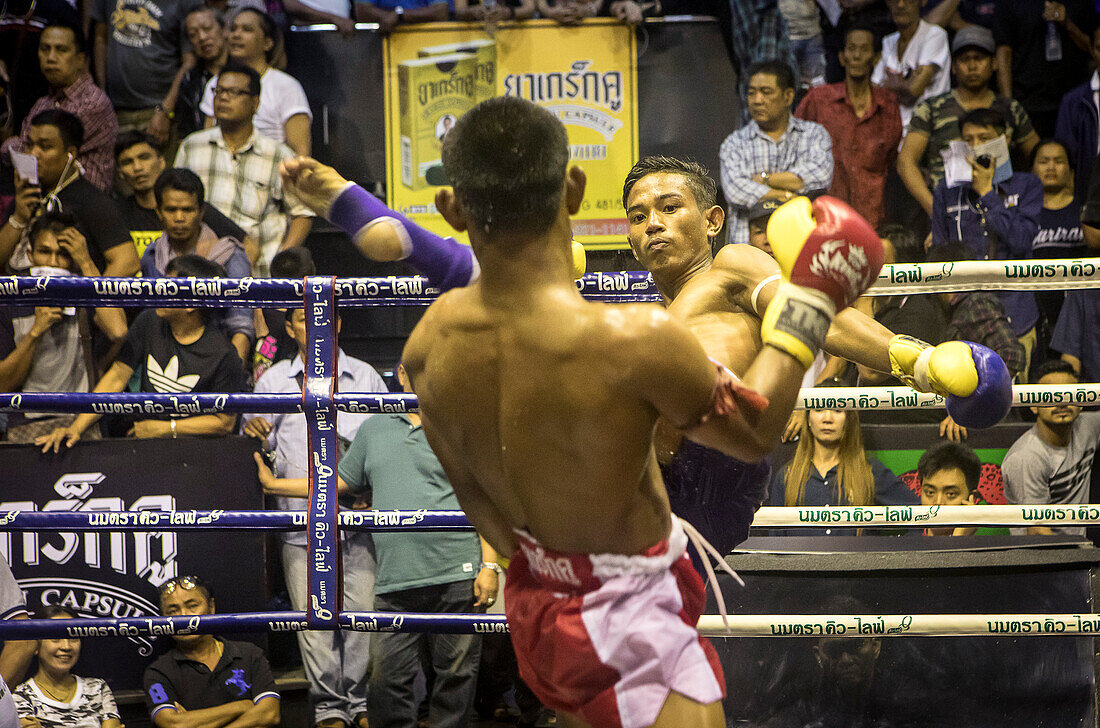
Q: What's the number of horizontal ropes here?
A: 4